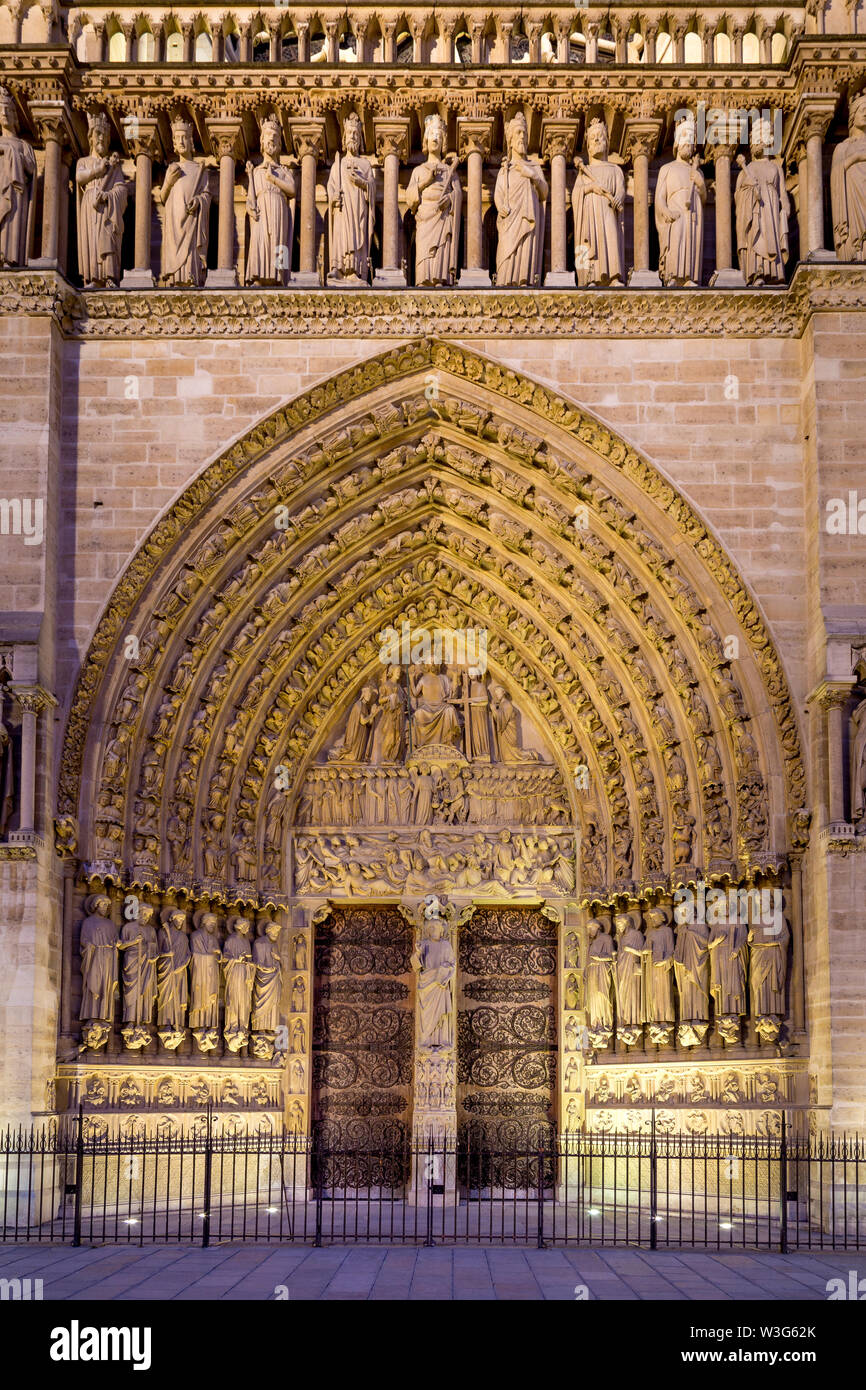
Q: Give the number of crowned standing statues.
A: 11